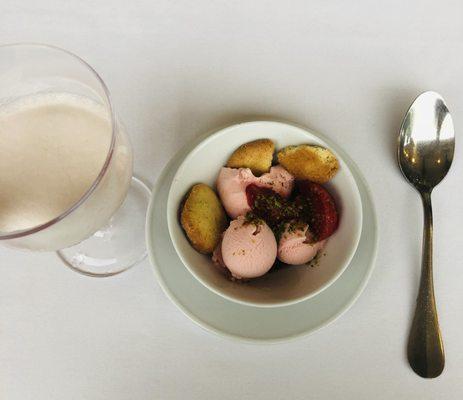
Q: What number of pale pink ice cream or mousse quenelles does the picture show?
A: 3